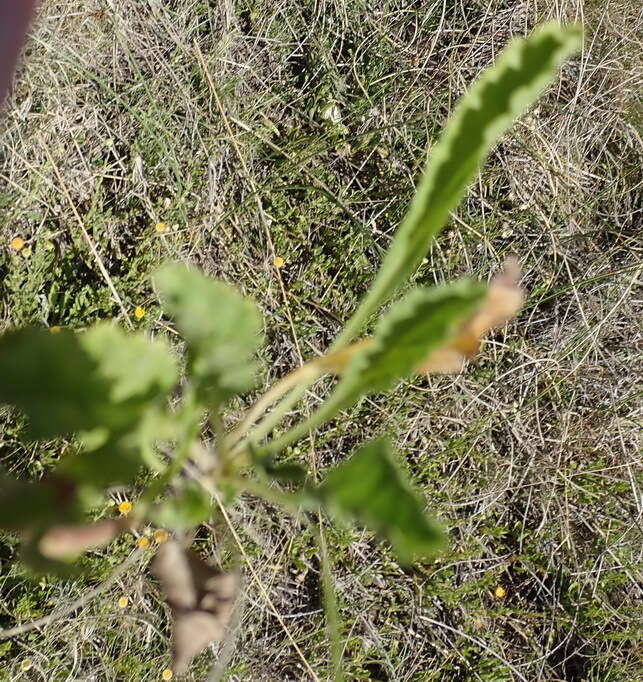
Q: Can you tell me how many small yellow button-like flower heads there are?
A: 13